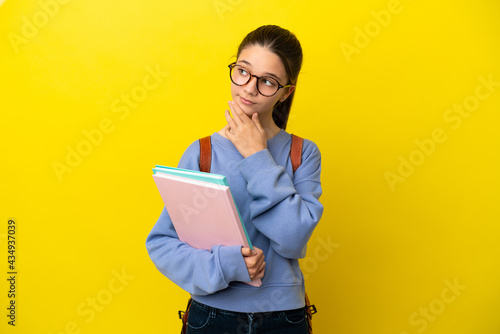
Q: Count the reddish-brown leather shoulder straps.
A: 2